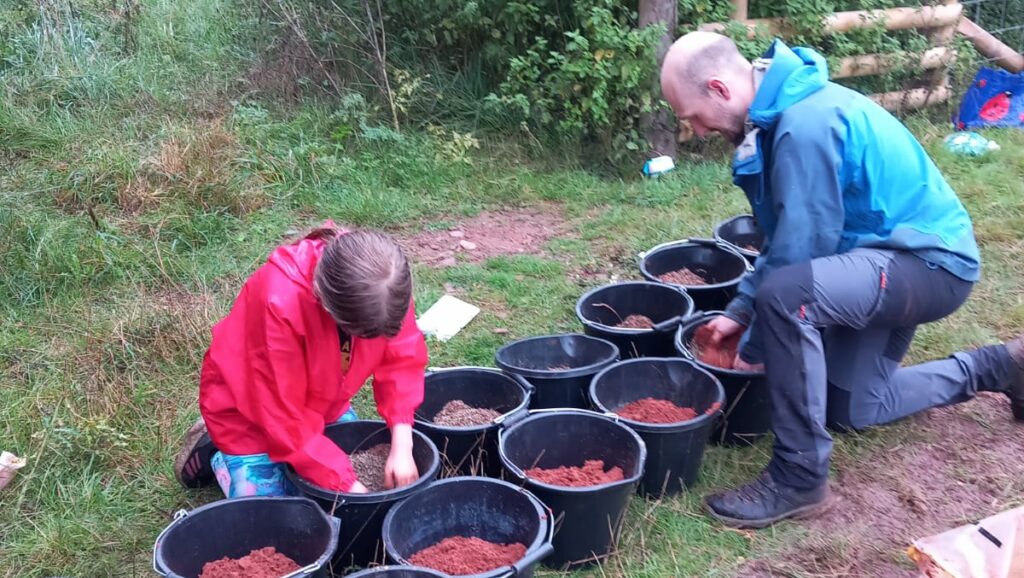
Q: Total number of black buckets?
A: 12